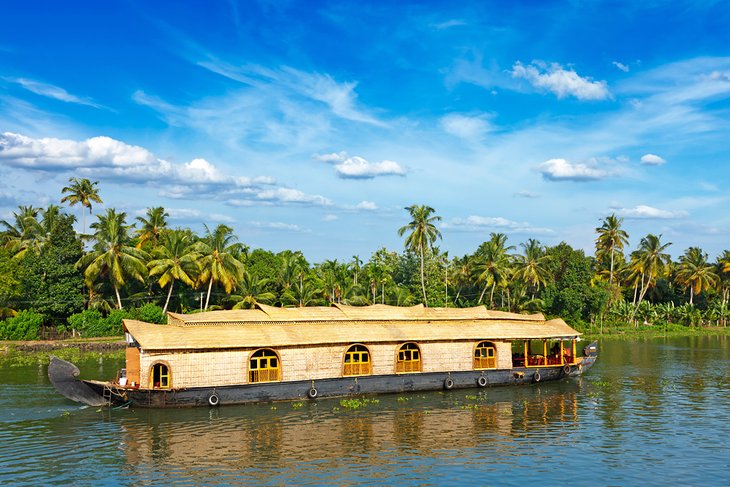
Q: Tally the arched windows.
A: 5